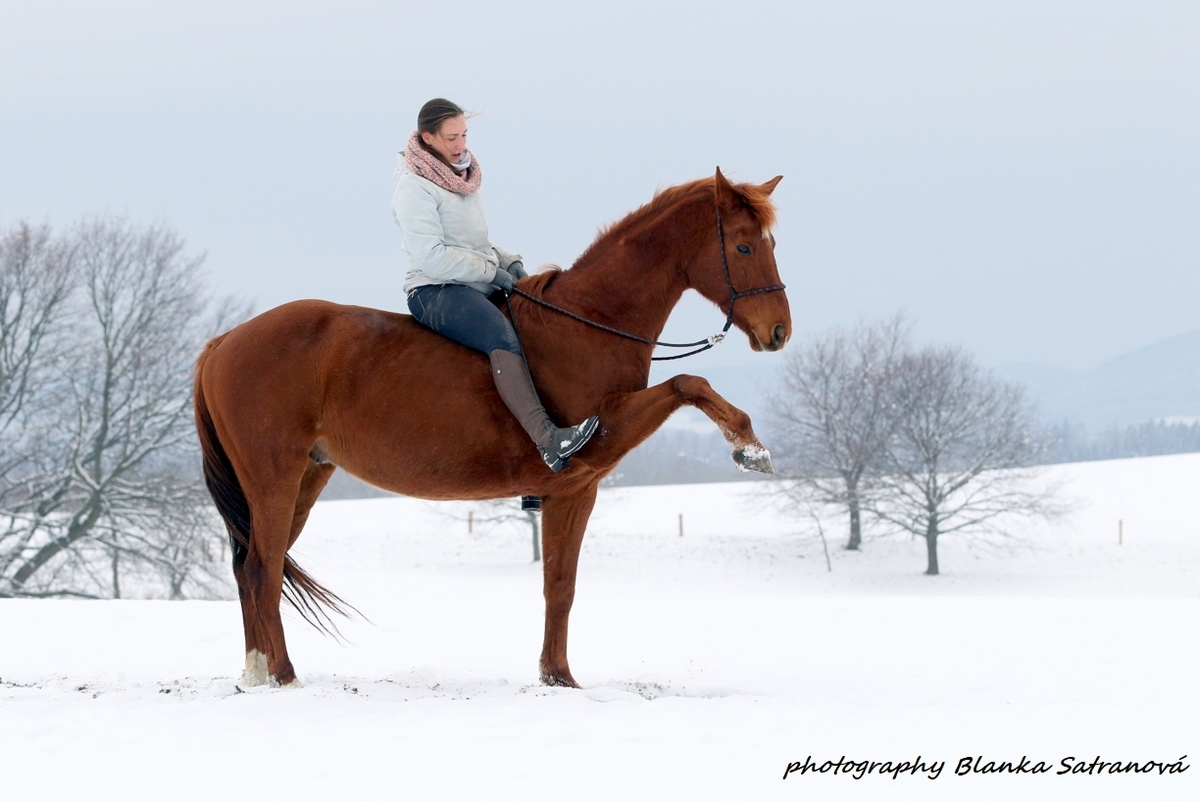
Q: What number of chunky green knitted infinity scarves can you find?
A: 0